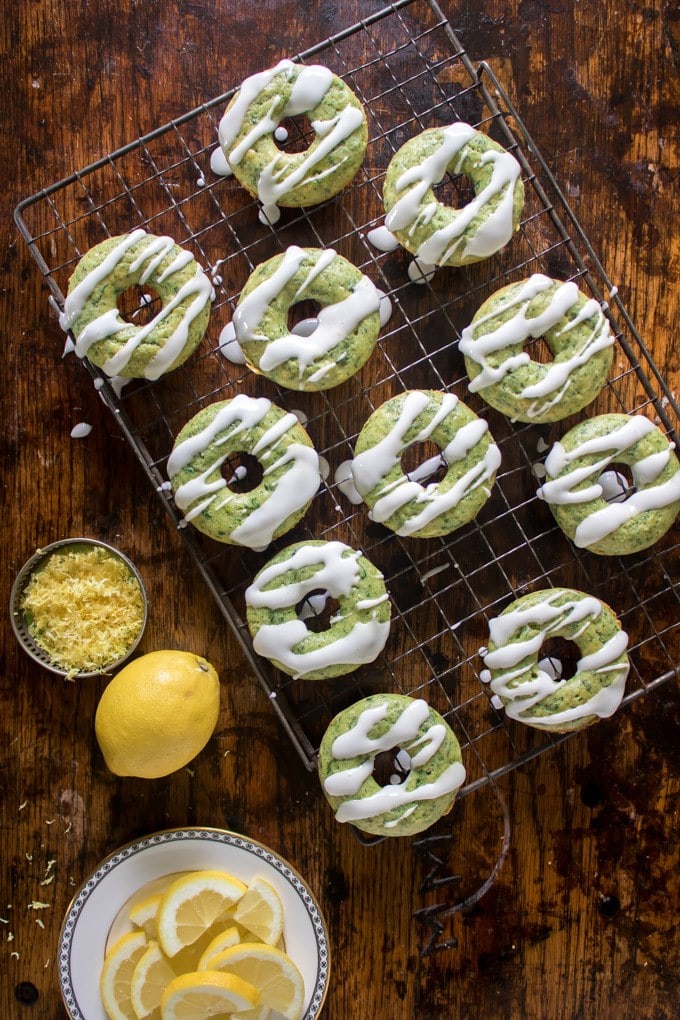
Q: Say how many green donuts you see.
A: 11